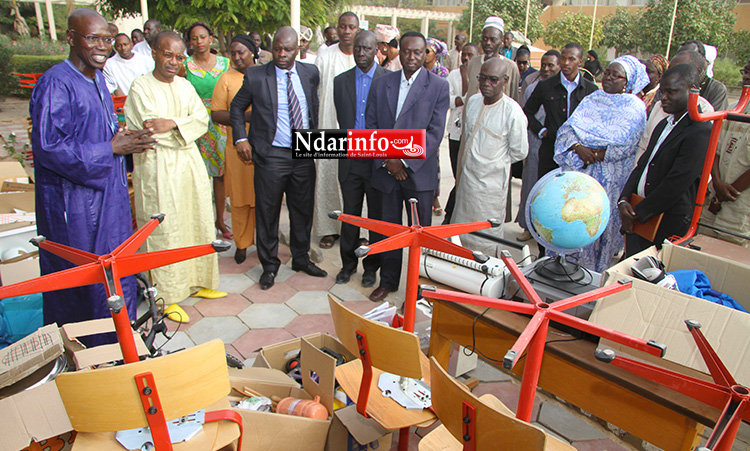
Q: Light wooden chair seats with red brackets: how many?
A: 3